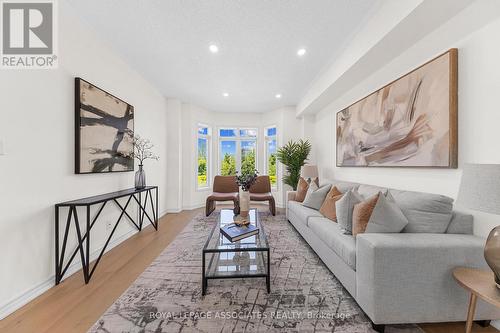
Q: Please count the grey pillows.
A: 3